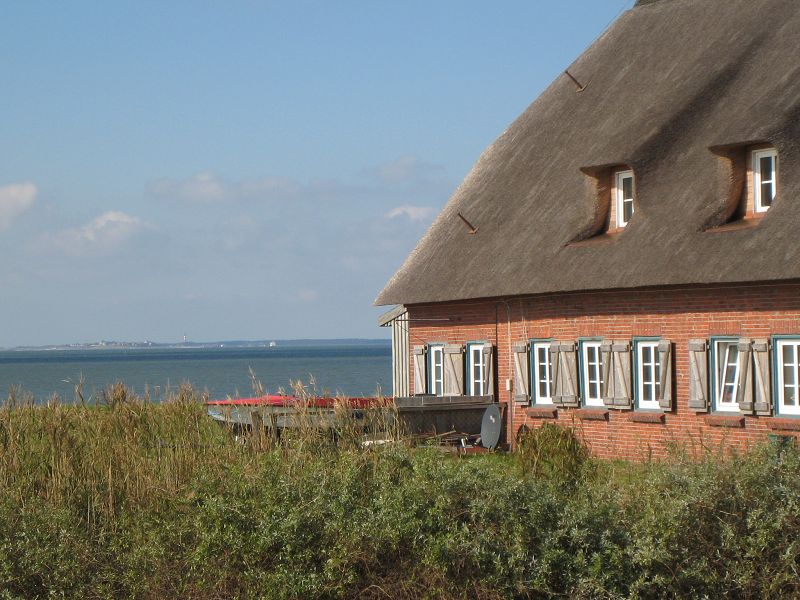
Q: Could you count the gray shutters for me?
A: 12